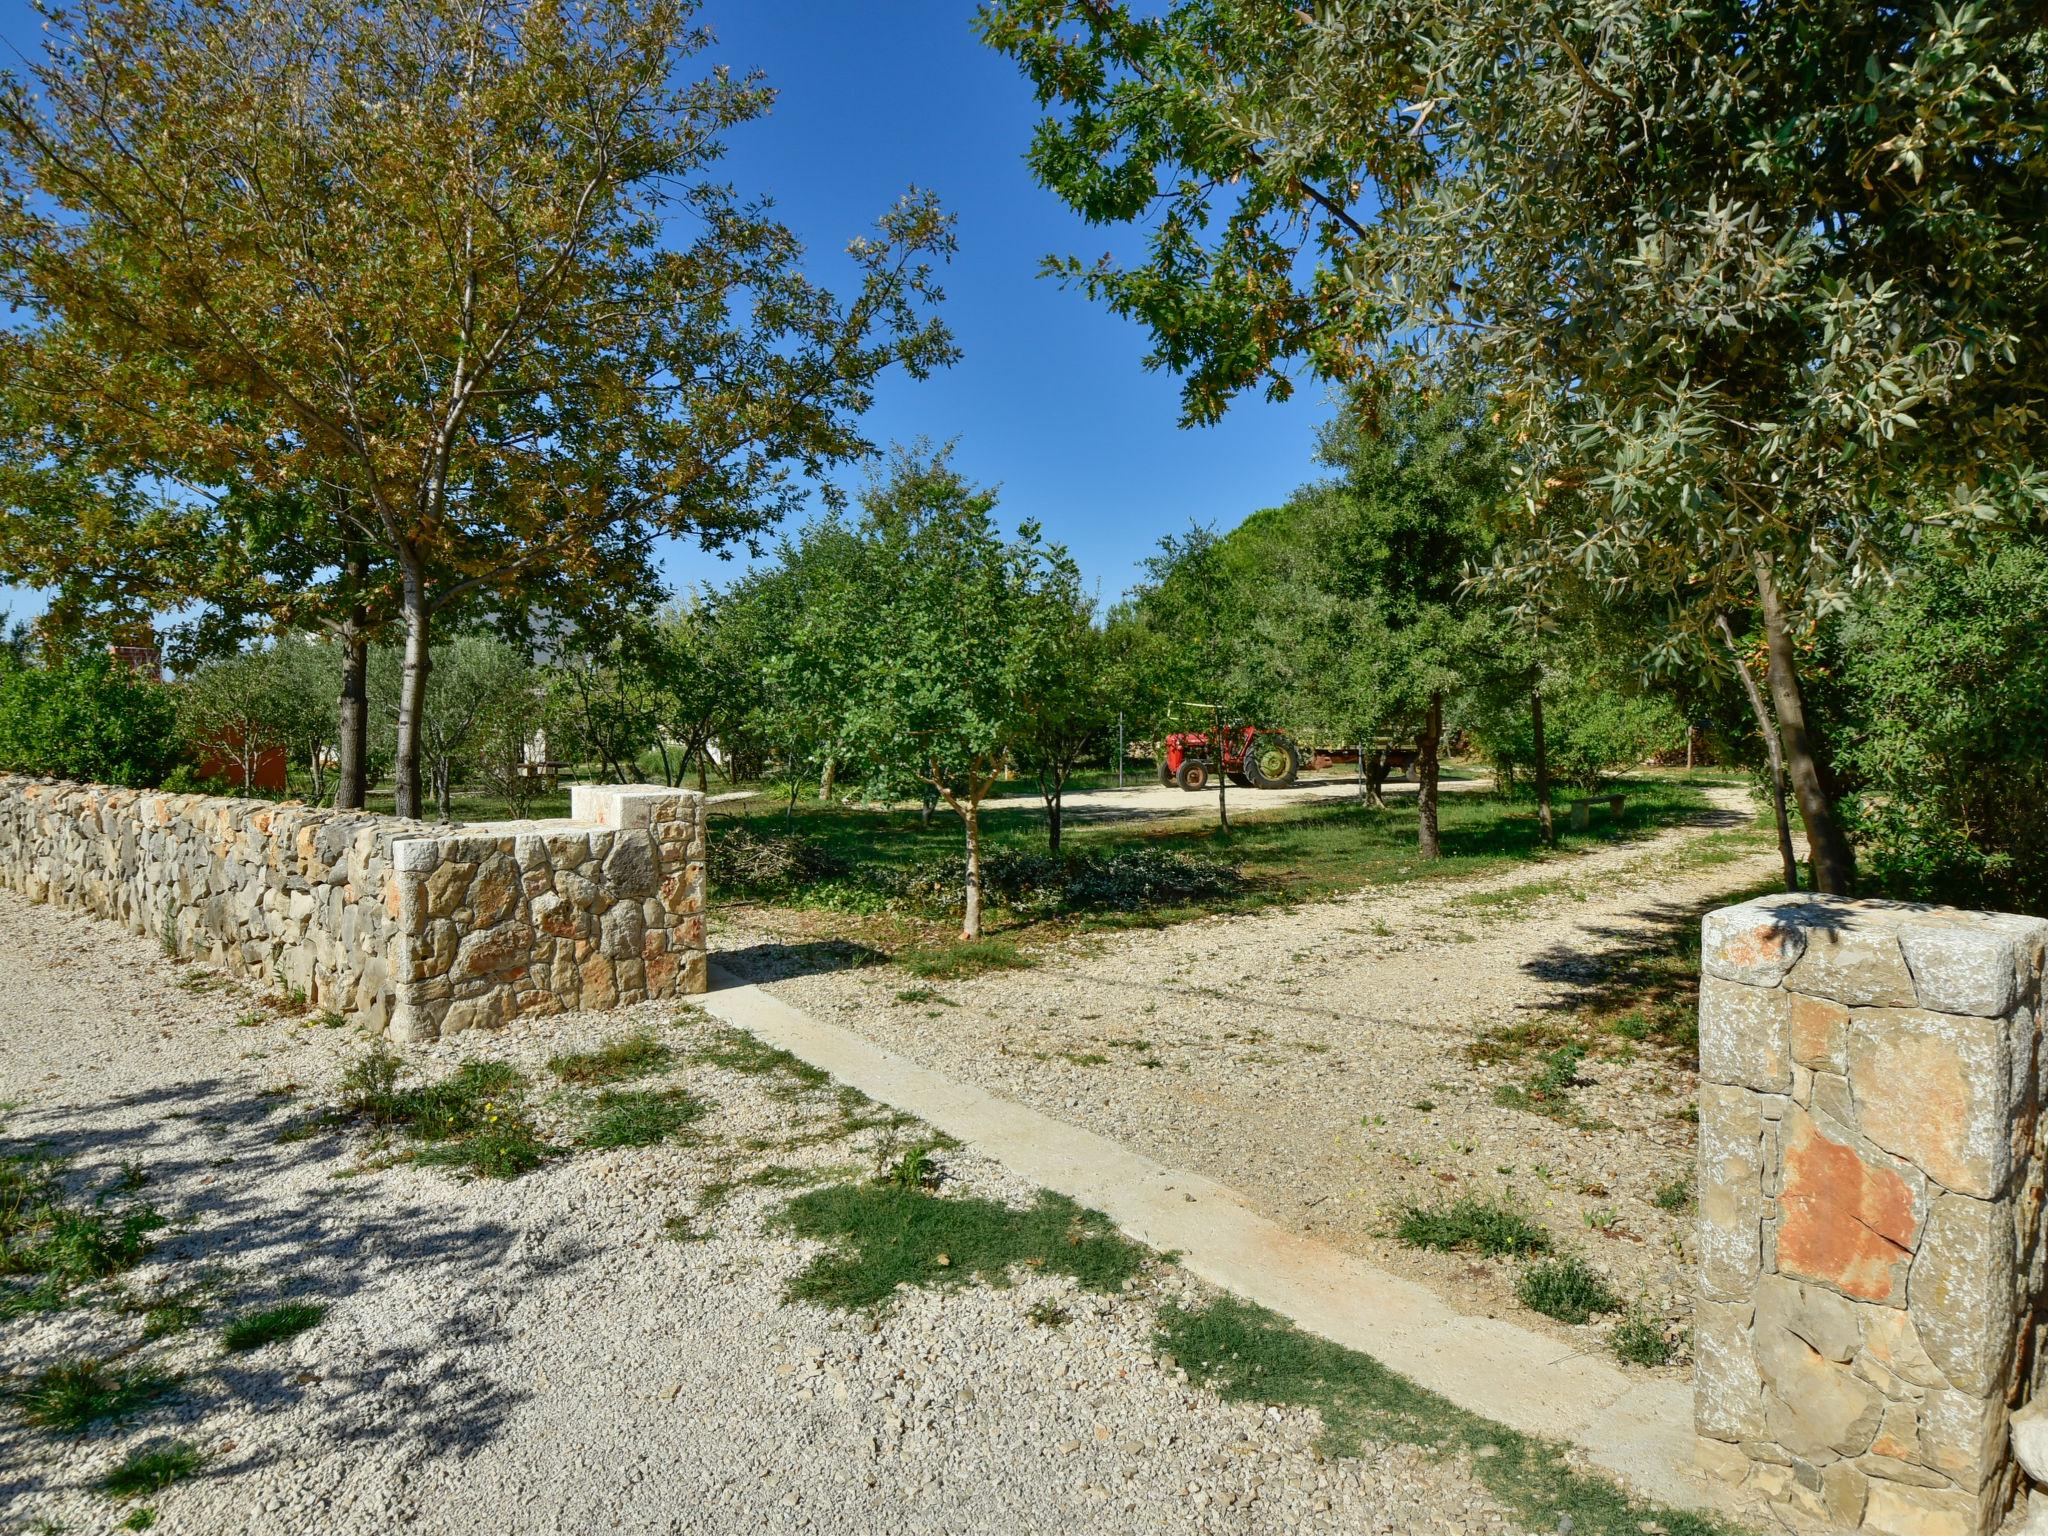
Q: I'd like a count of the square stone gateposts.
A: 2